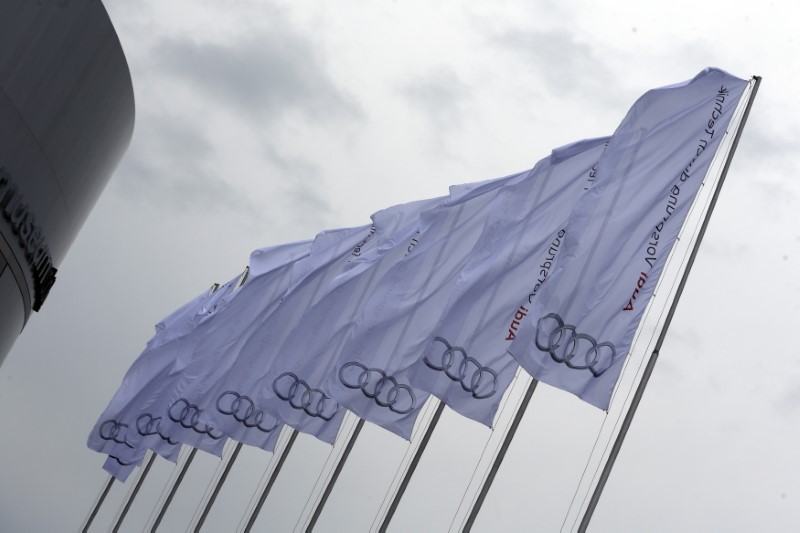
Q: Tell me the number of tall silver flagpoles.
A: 9